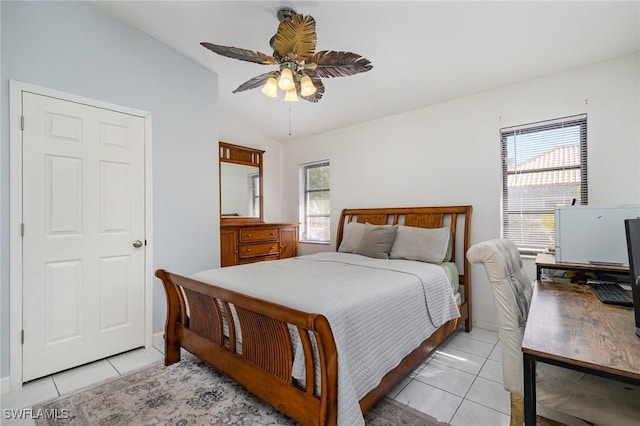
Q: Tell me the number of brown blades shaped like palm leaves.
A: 5